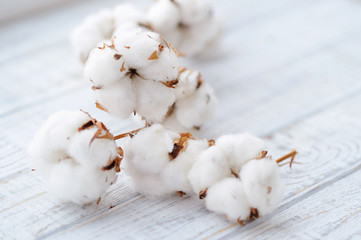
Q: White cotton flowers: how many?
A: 7